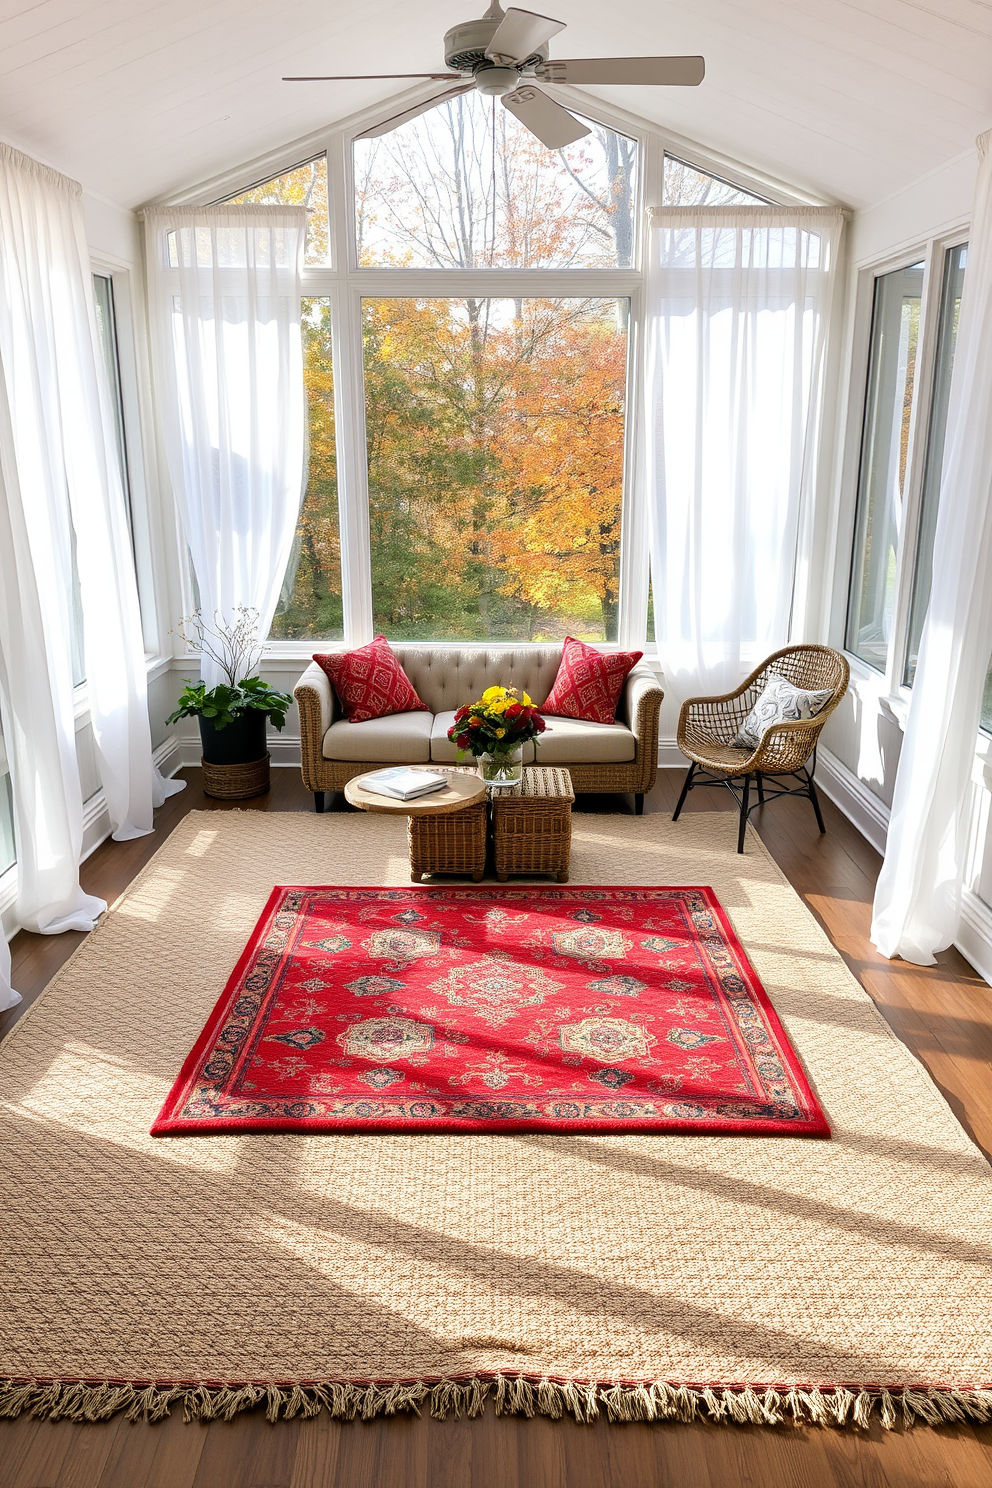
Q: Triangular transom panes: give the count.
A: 2